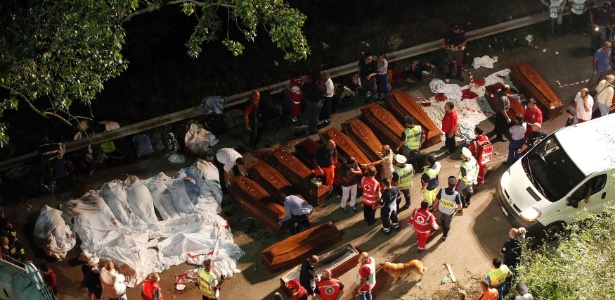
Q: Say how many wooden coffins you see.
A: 12